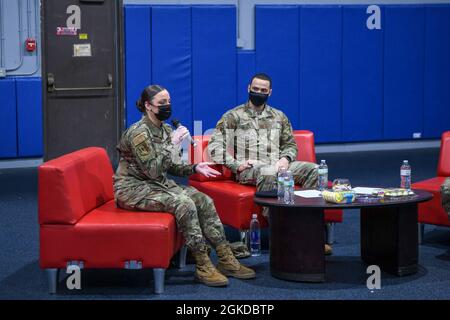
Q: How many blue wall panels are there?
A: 11